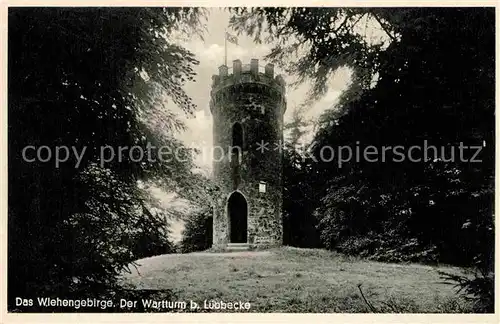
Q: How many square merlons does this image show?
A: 6